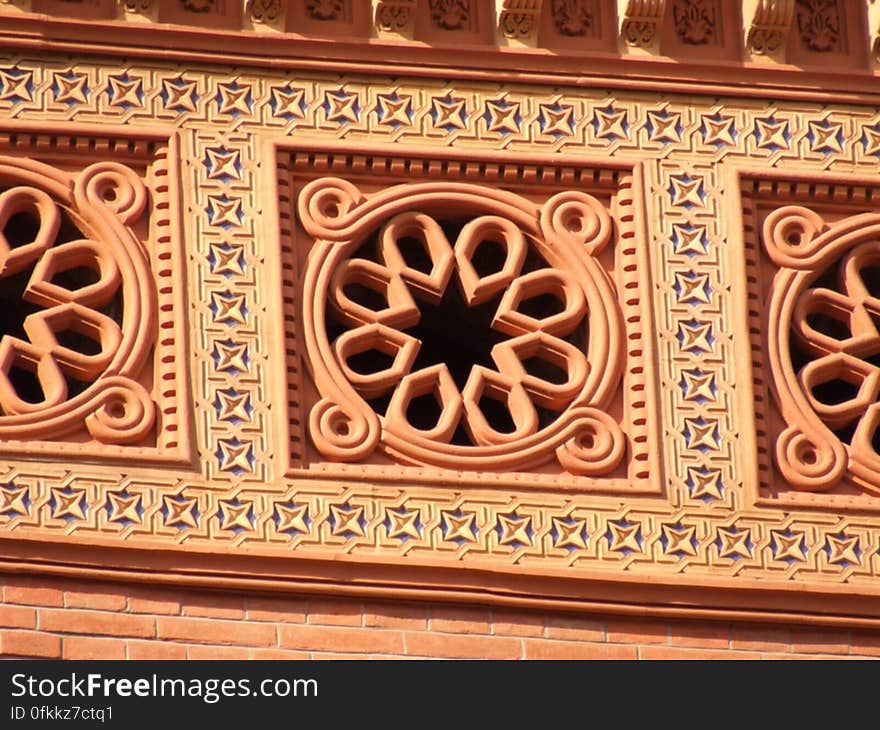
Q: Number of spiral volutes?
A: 8